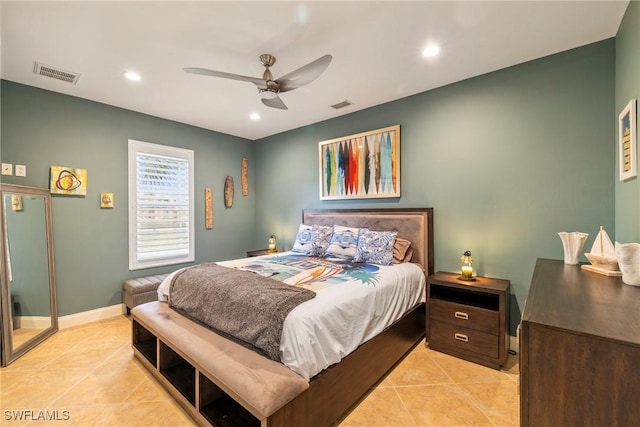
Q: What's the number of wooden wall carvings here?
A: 3